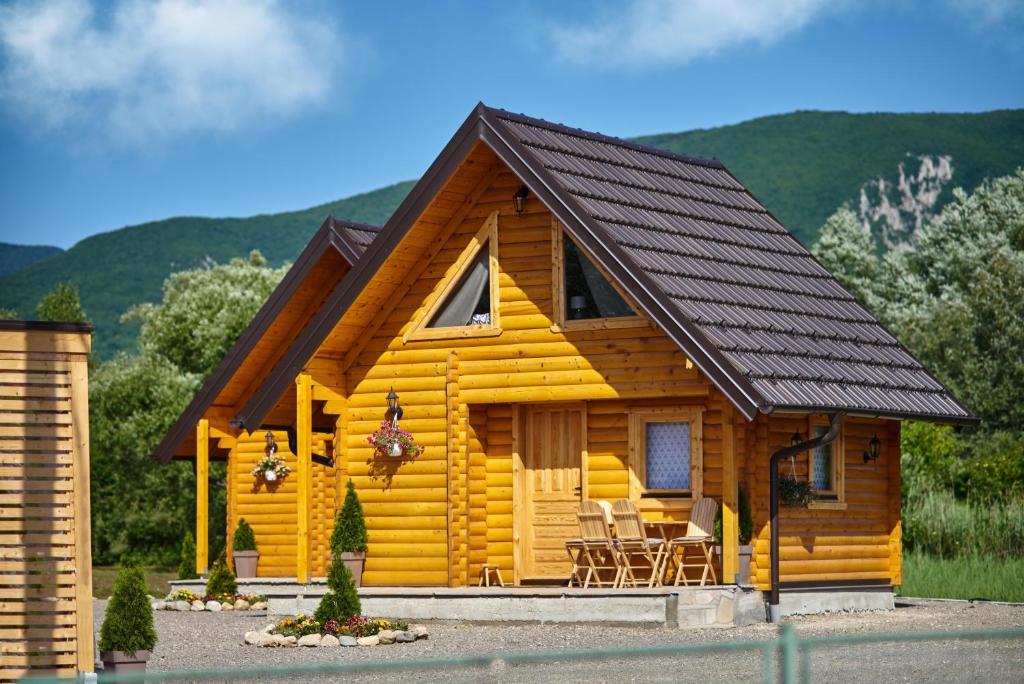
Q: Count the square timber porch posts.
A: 3